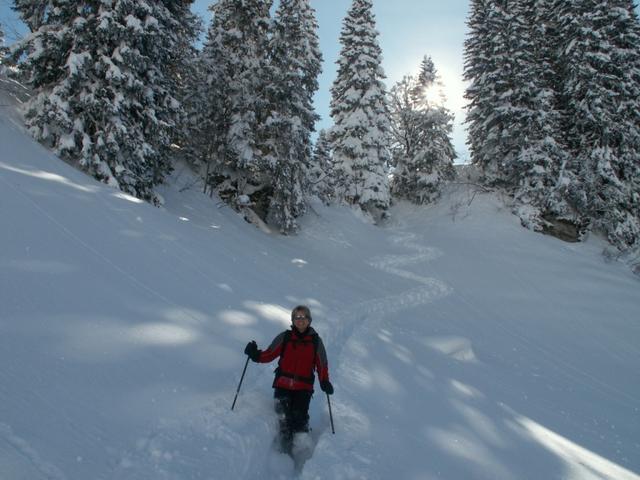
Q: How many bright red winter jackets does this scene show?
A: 1